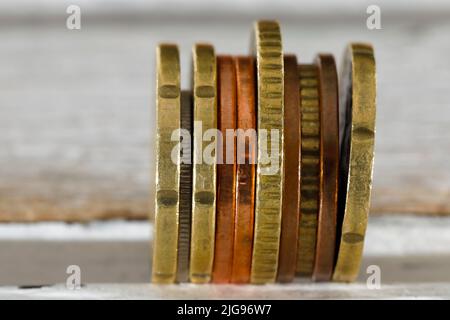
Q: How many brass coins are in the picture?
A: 5